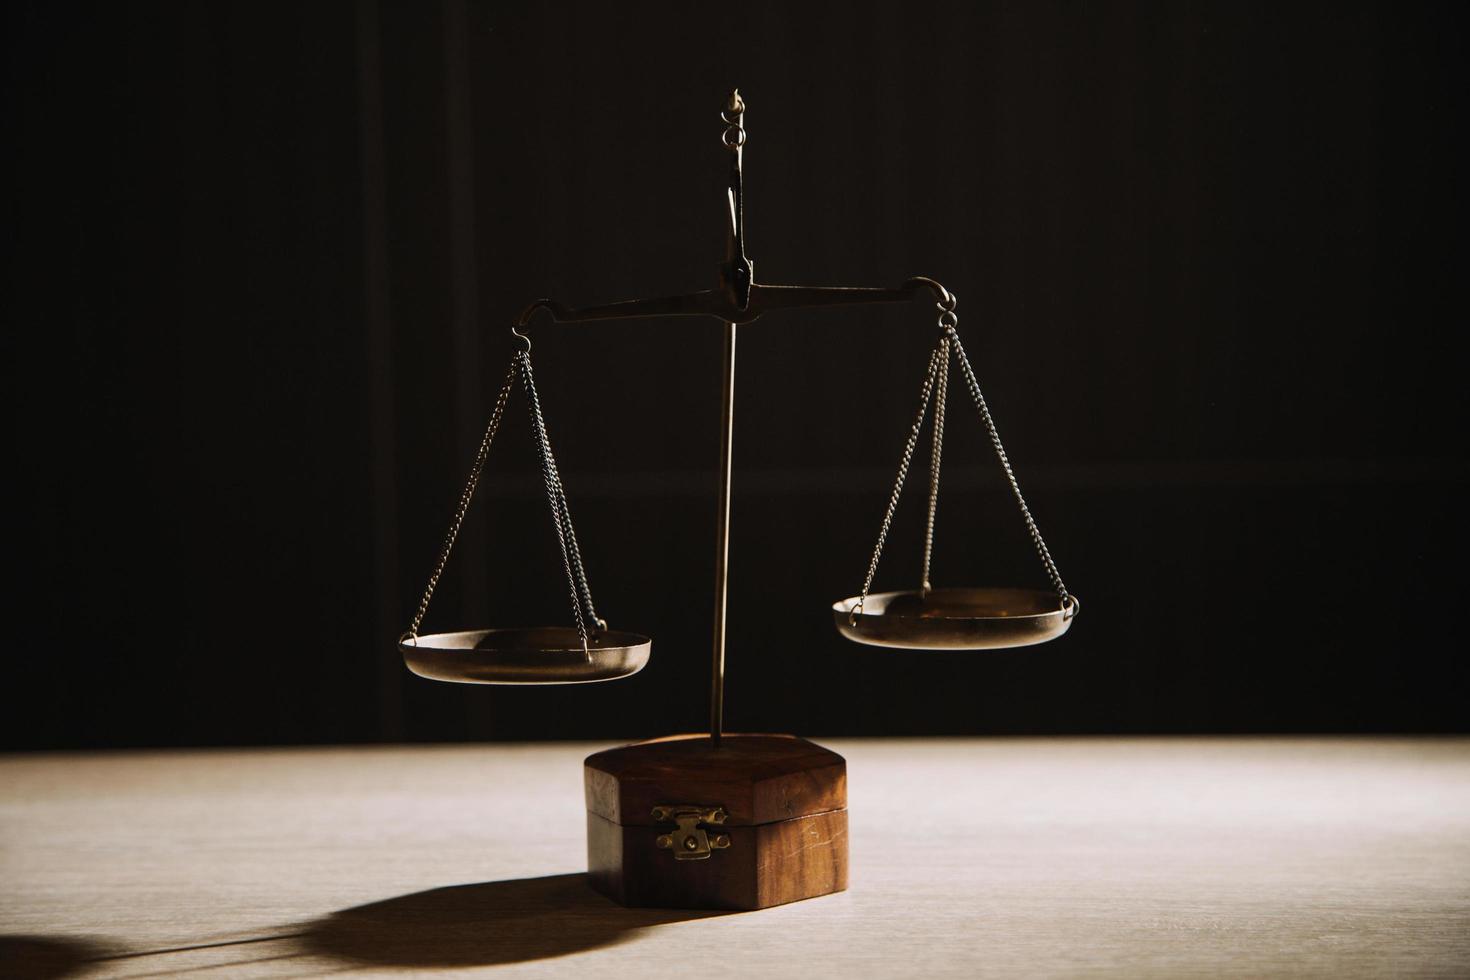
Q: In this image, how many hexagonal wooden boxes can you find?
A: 1